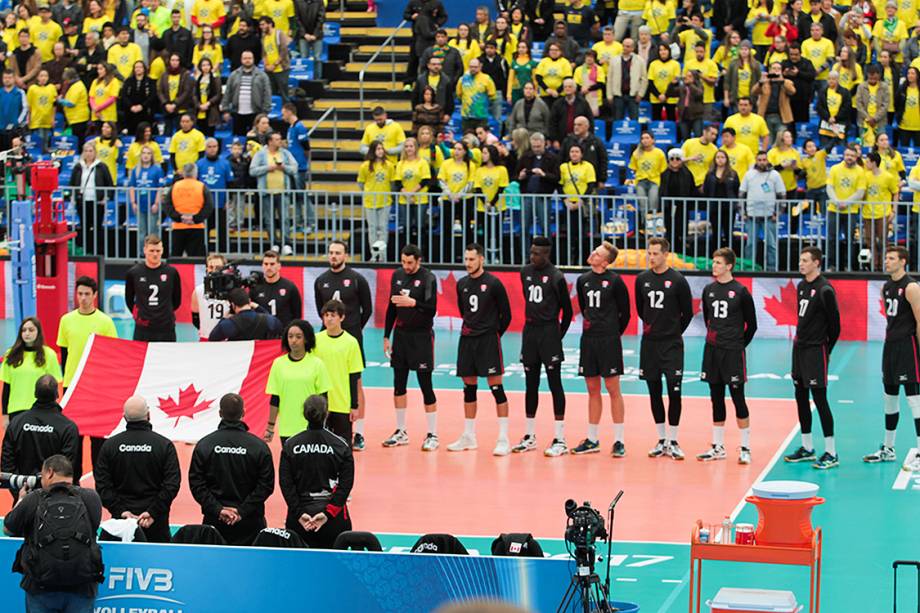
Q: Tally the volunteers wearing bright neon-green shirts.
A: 4